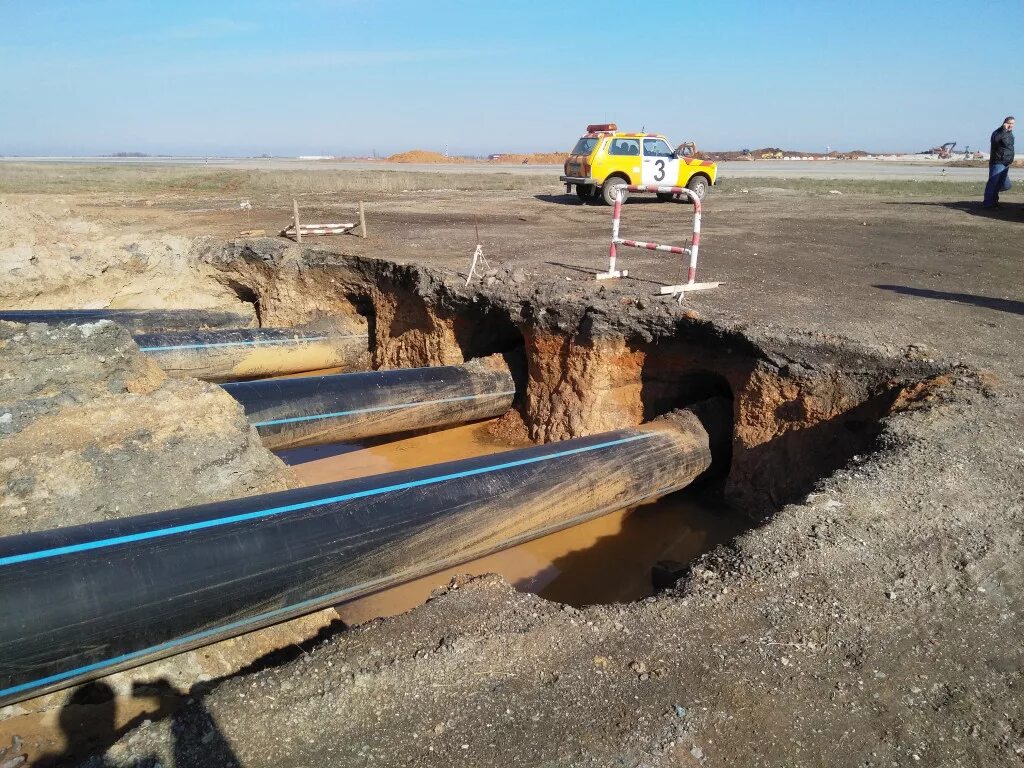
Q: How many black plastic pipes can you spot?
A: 4